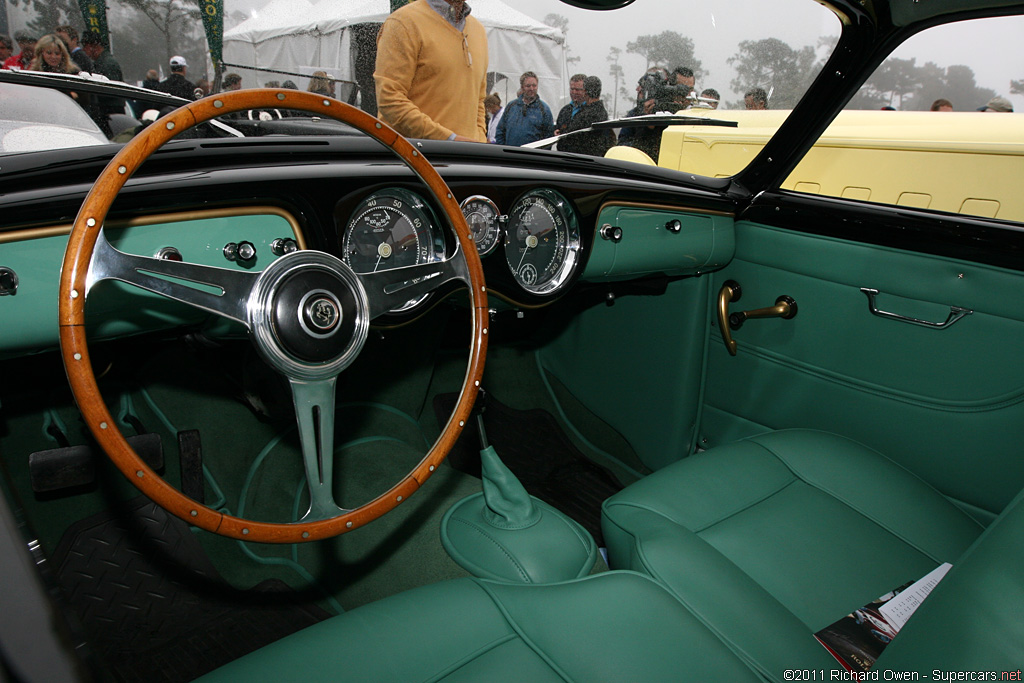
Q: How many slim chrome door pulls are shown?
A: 1